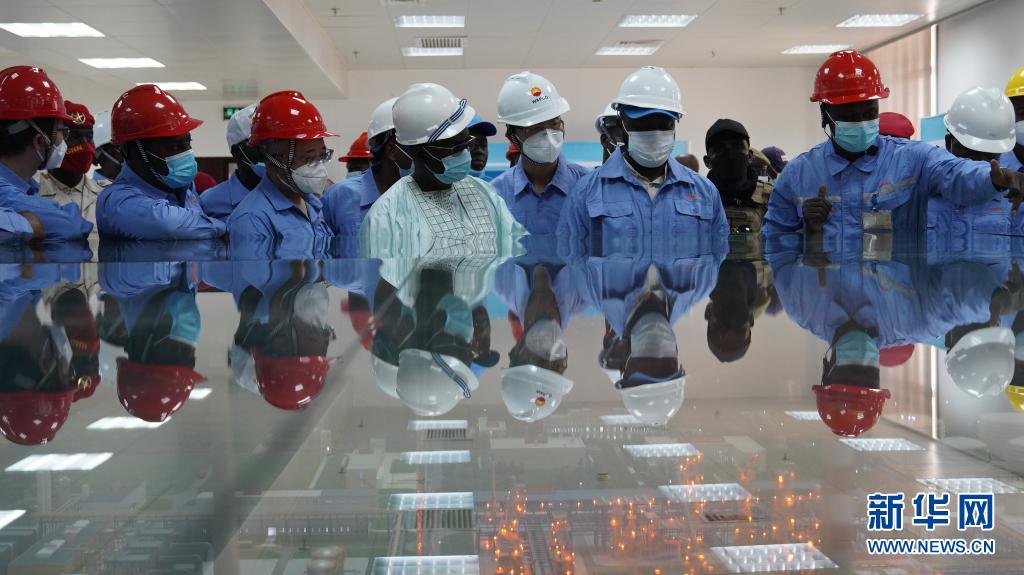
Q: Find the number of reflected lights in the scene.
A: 15